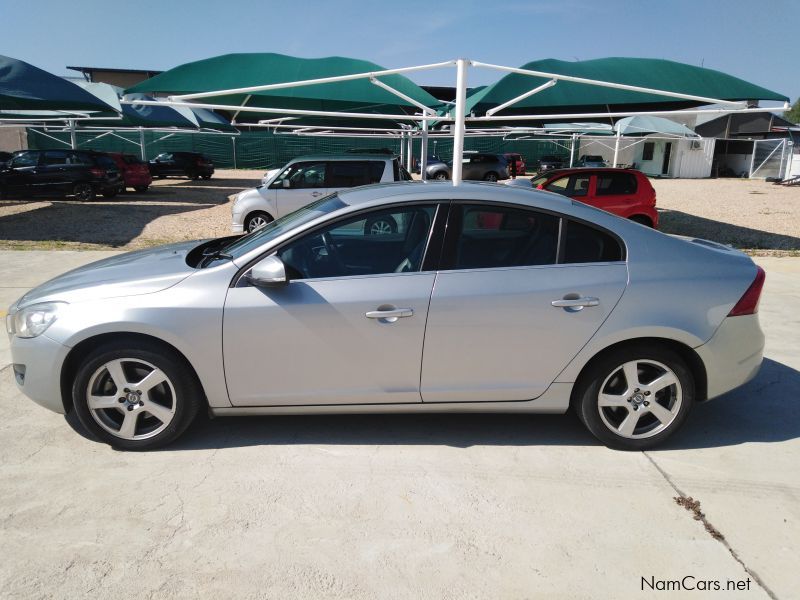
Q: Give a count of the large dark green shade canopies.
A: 2